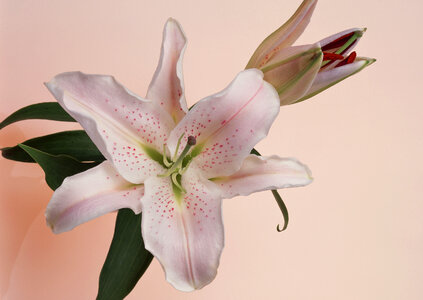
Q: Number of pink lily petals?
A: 6